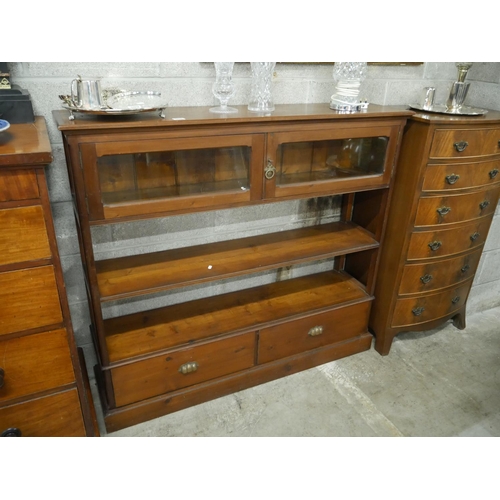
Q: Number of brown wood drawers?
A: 13